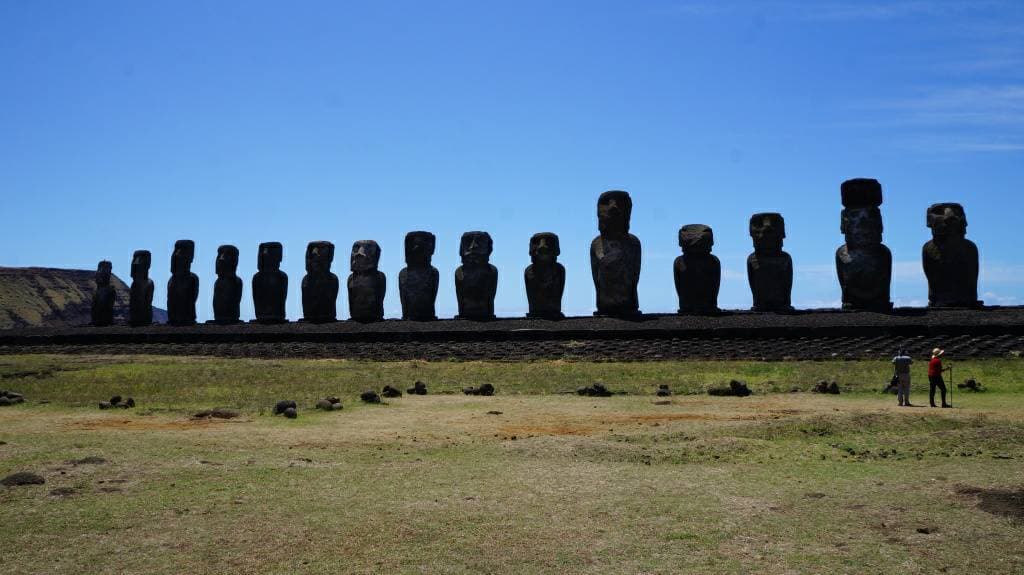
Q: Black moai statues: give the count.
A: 15